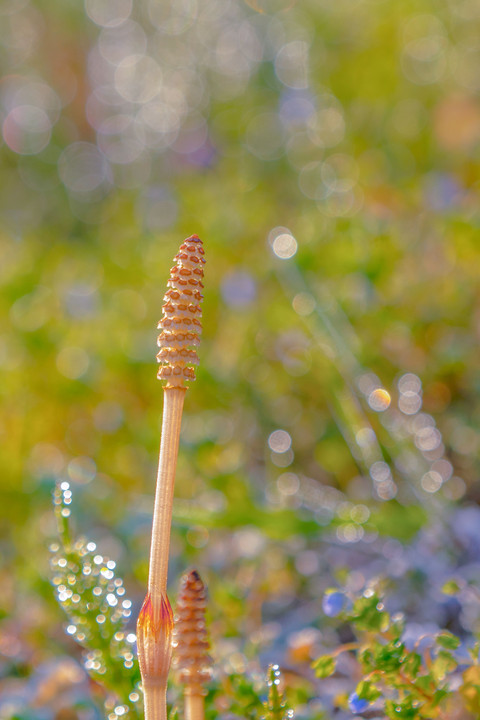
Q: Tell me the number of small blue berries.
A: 2